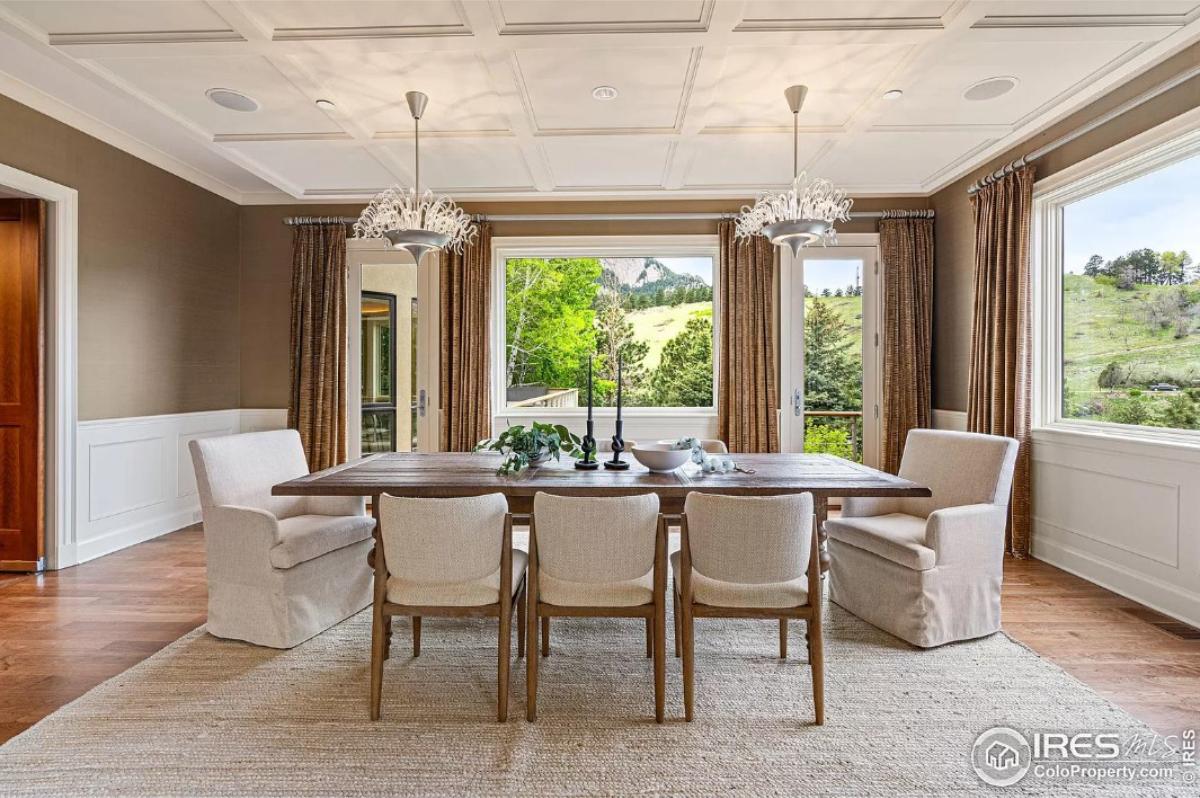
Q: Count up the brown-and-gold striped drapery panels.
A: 5